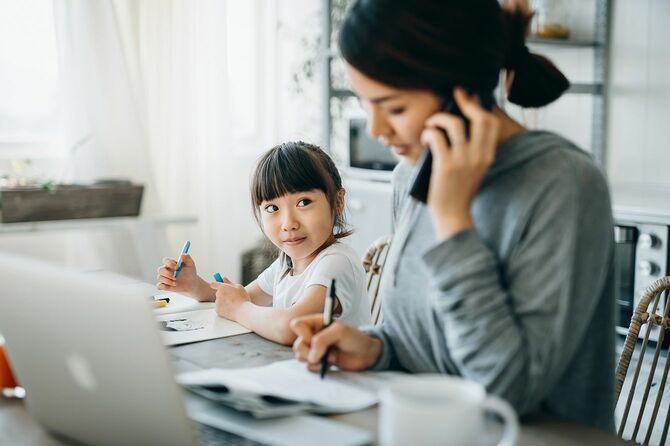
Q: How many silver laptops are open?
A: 1